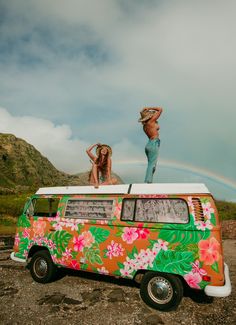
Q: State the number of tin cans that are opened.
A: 0